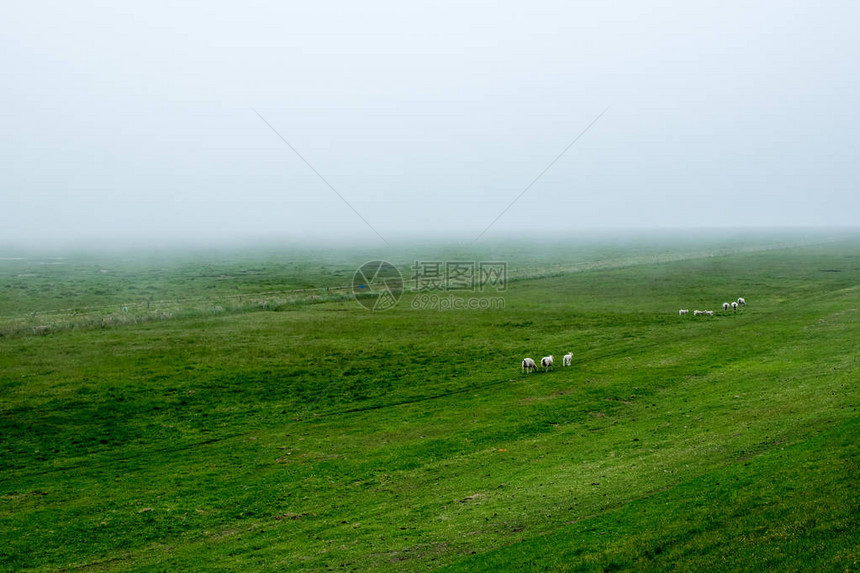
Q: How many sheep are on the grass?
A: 9